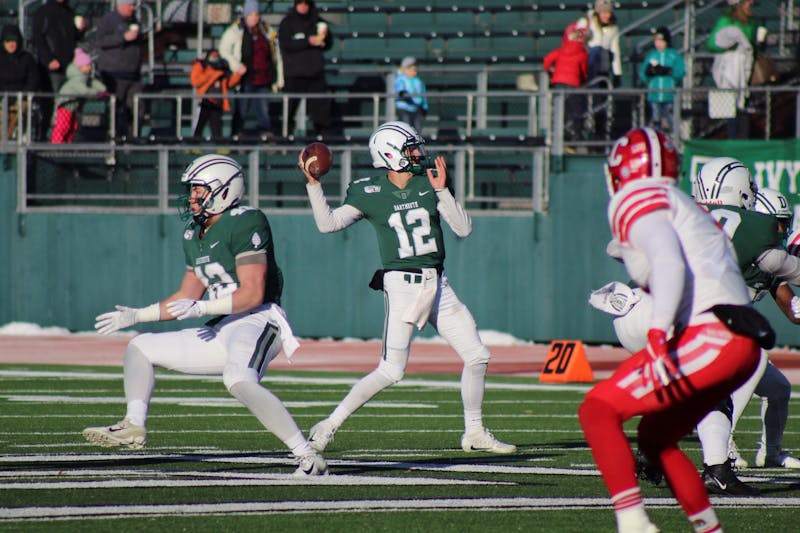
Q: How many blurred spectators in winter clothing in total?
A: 12